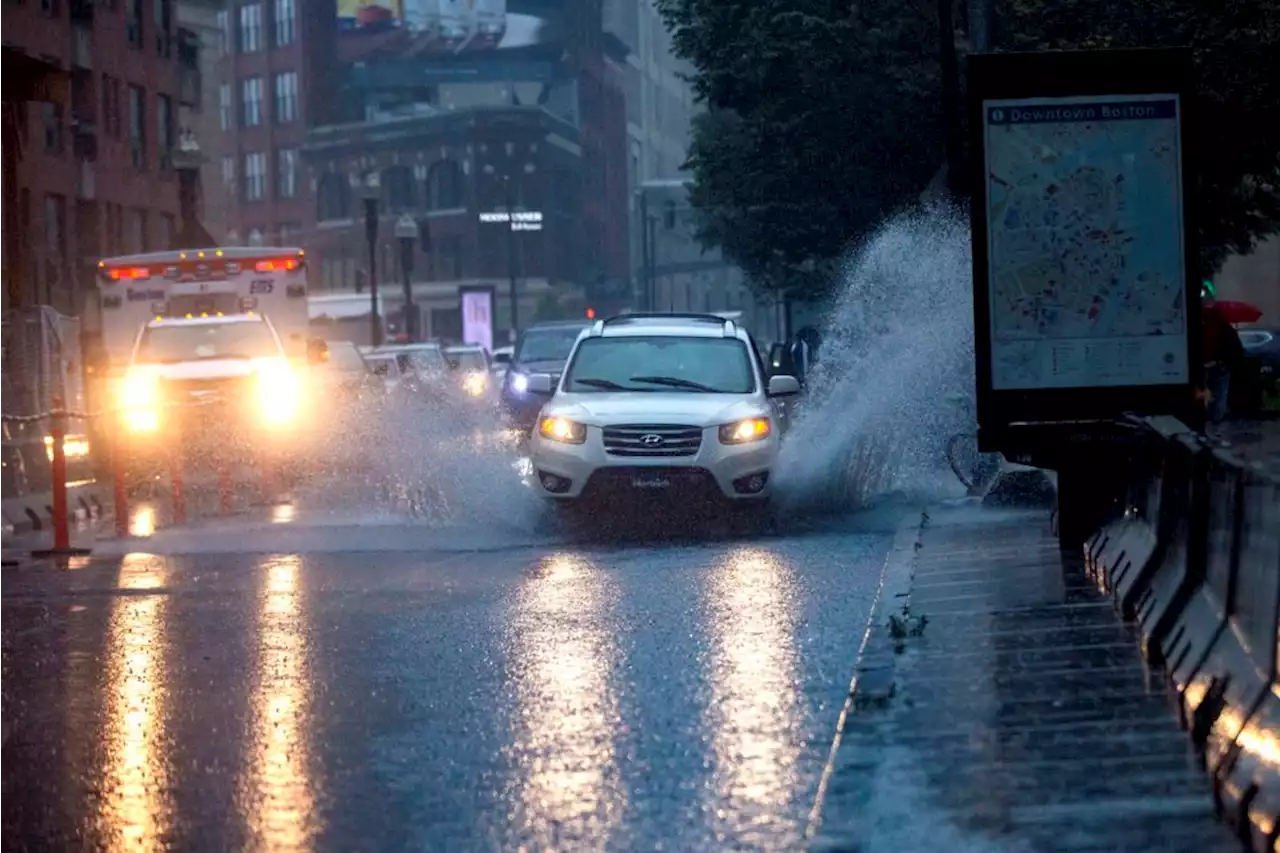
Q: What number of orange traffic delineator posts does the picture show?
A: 5